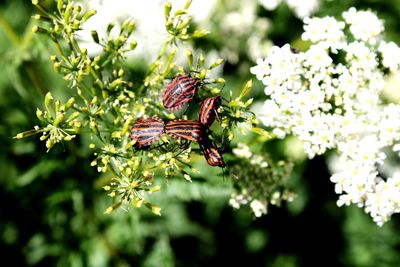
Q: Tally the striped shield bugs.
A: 5